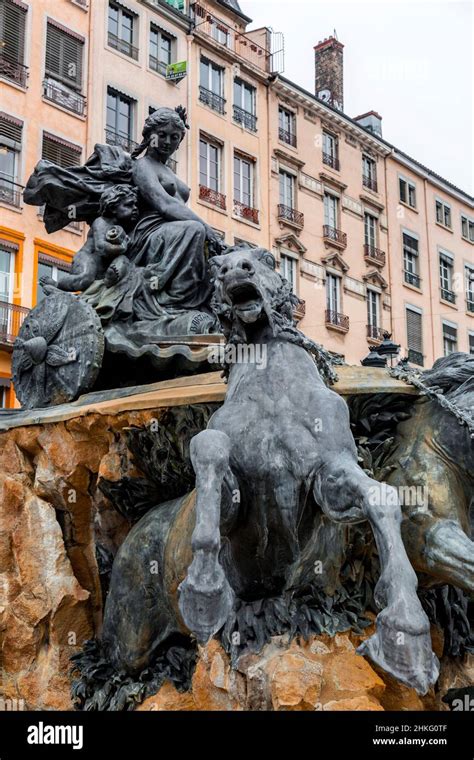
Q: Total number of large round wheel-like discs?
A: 1